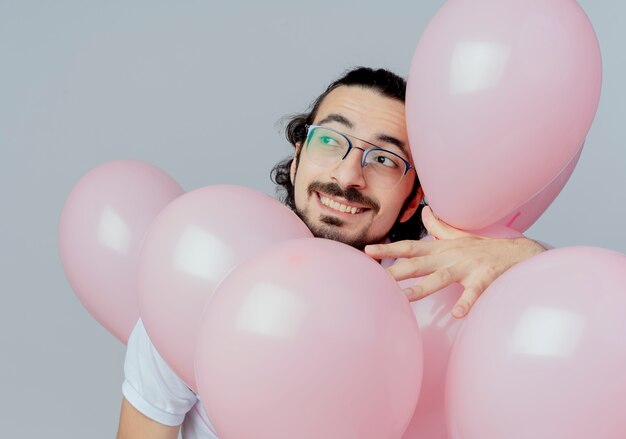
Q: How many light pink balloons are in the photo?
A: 7